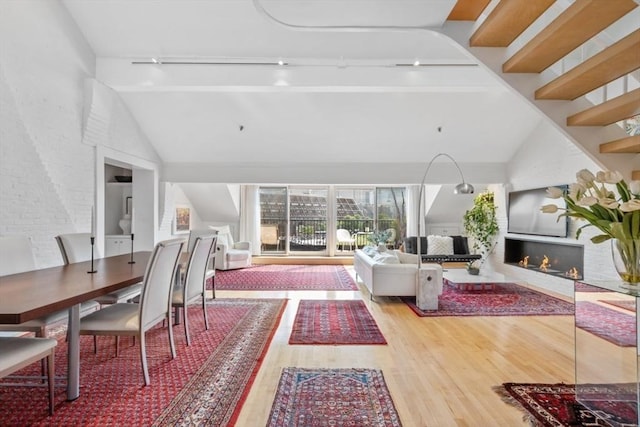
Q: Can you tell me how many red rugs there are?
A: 6